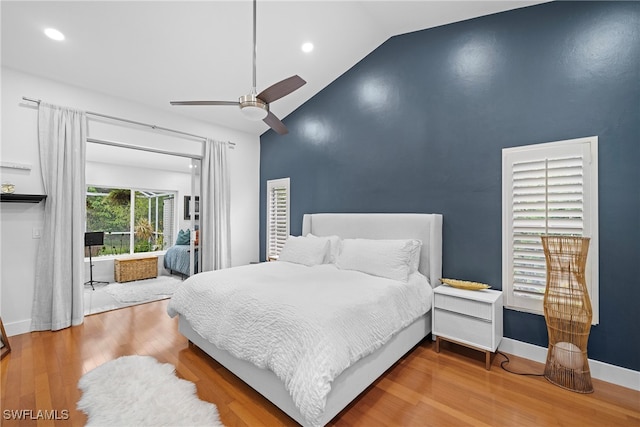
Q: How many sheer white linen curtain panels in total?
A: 2